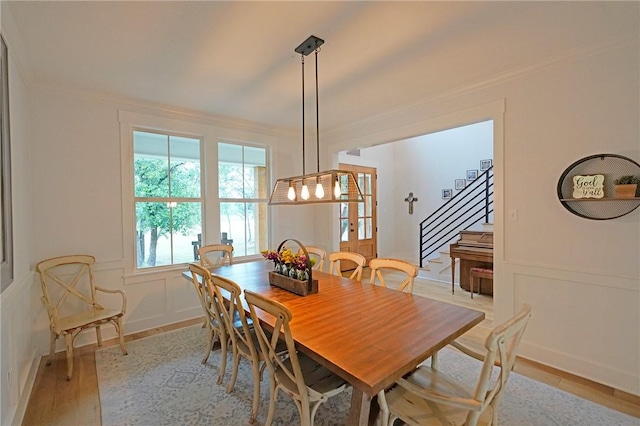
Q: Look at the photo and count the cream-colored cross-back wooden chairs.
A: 9